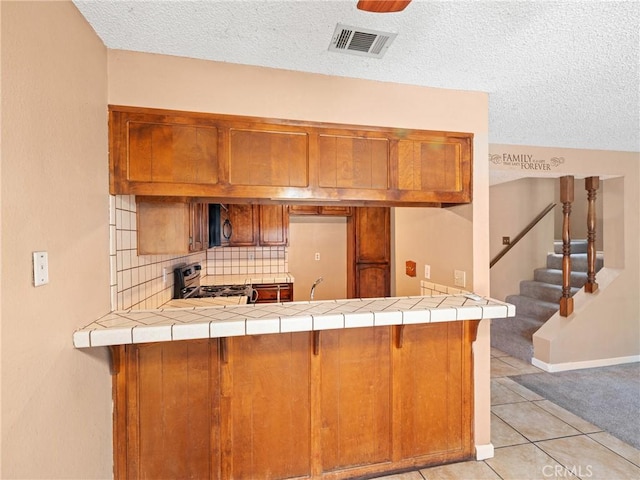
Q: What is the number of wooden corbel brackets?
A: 5